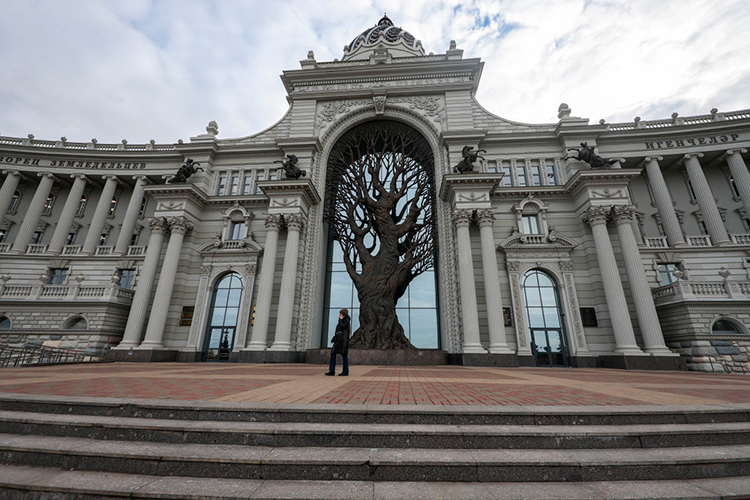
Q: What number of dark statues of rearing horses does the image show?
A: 4